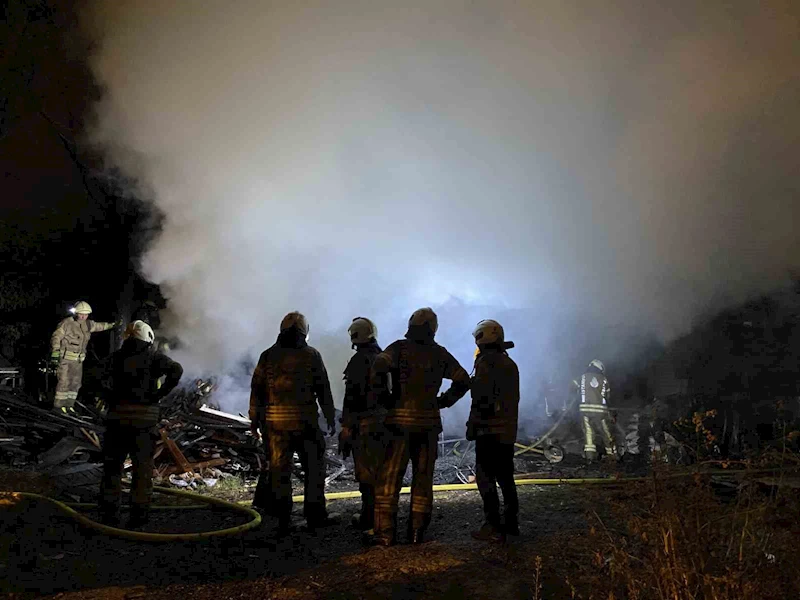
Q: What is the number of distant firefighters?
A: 2